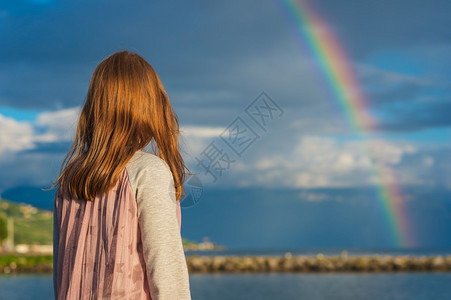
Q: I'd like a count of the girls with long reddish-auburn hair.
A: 1